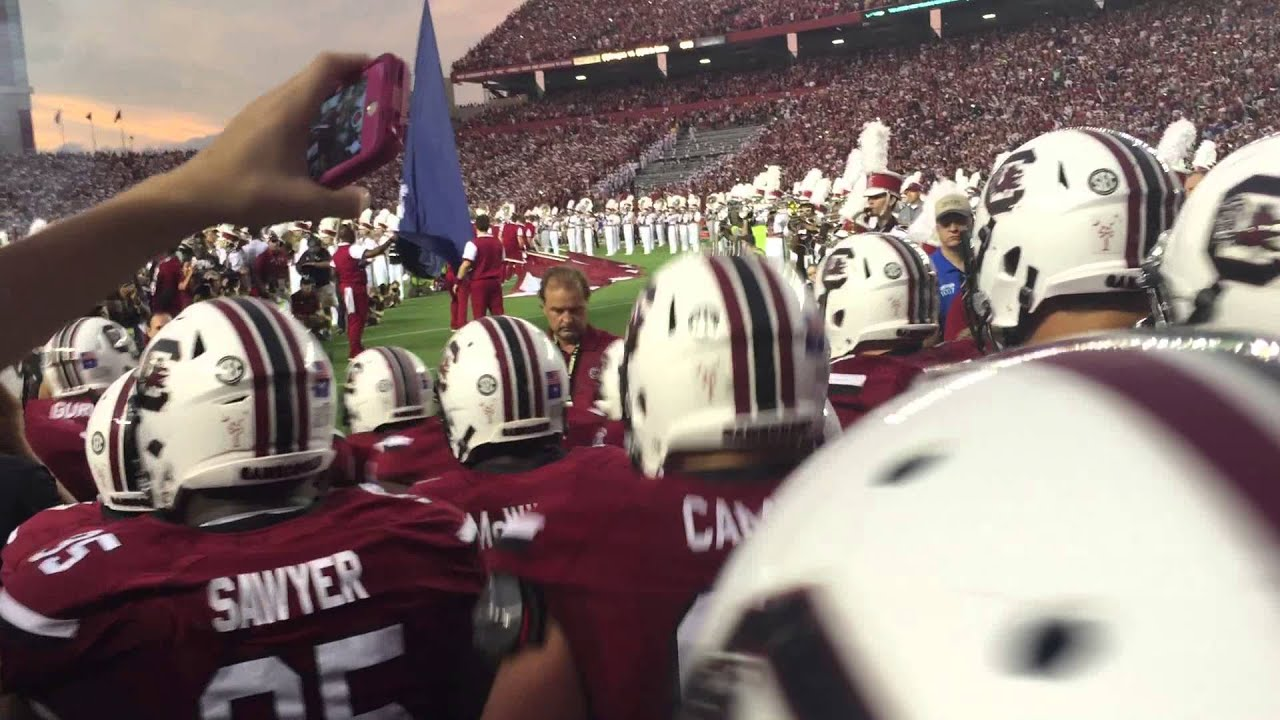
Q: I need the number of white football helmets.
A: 11